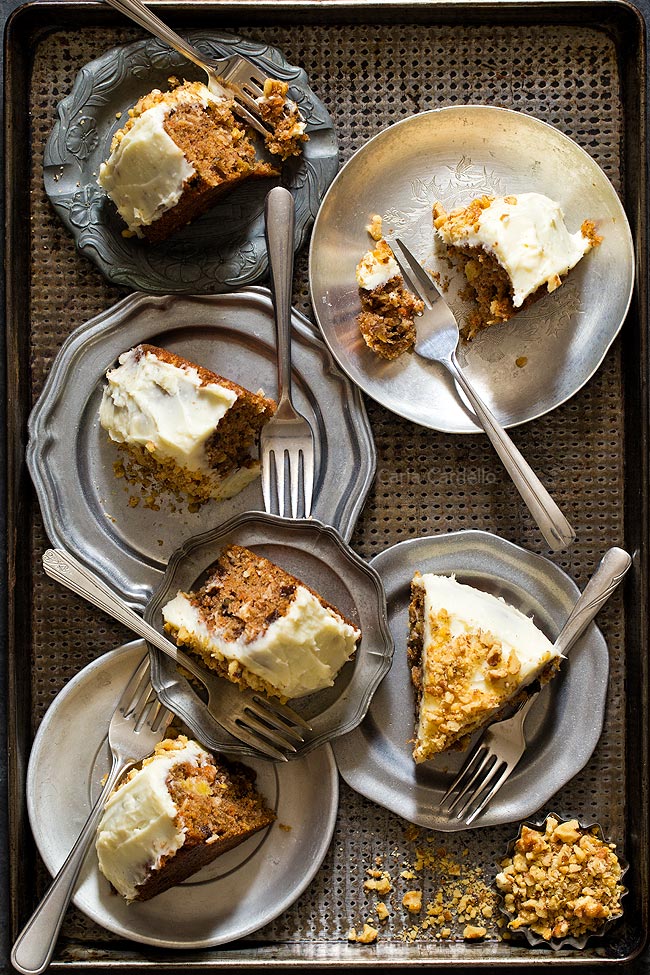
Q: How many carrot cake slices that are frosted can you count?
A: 6